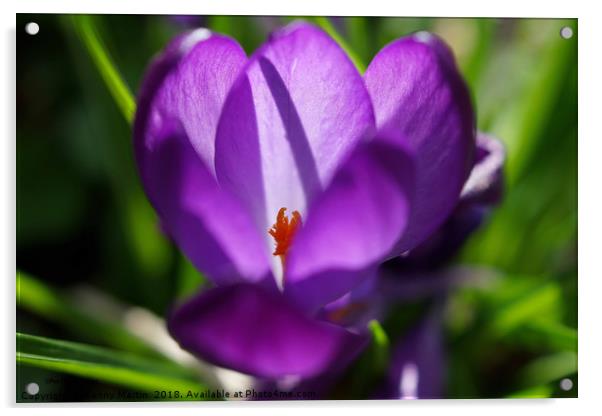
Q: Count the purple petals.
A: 6